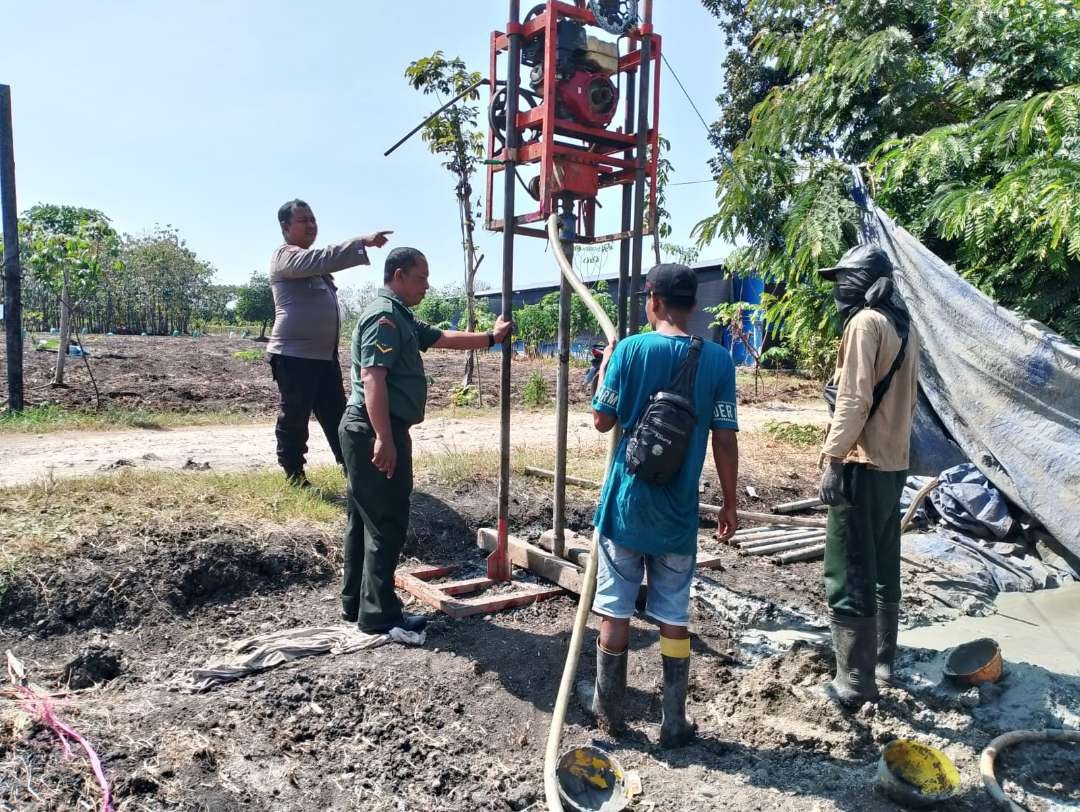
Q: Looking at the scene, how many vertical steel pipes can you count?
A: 4